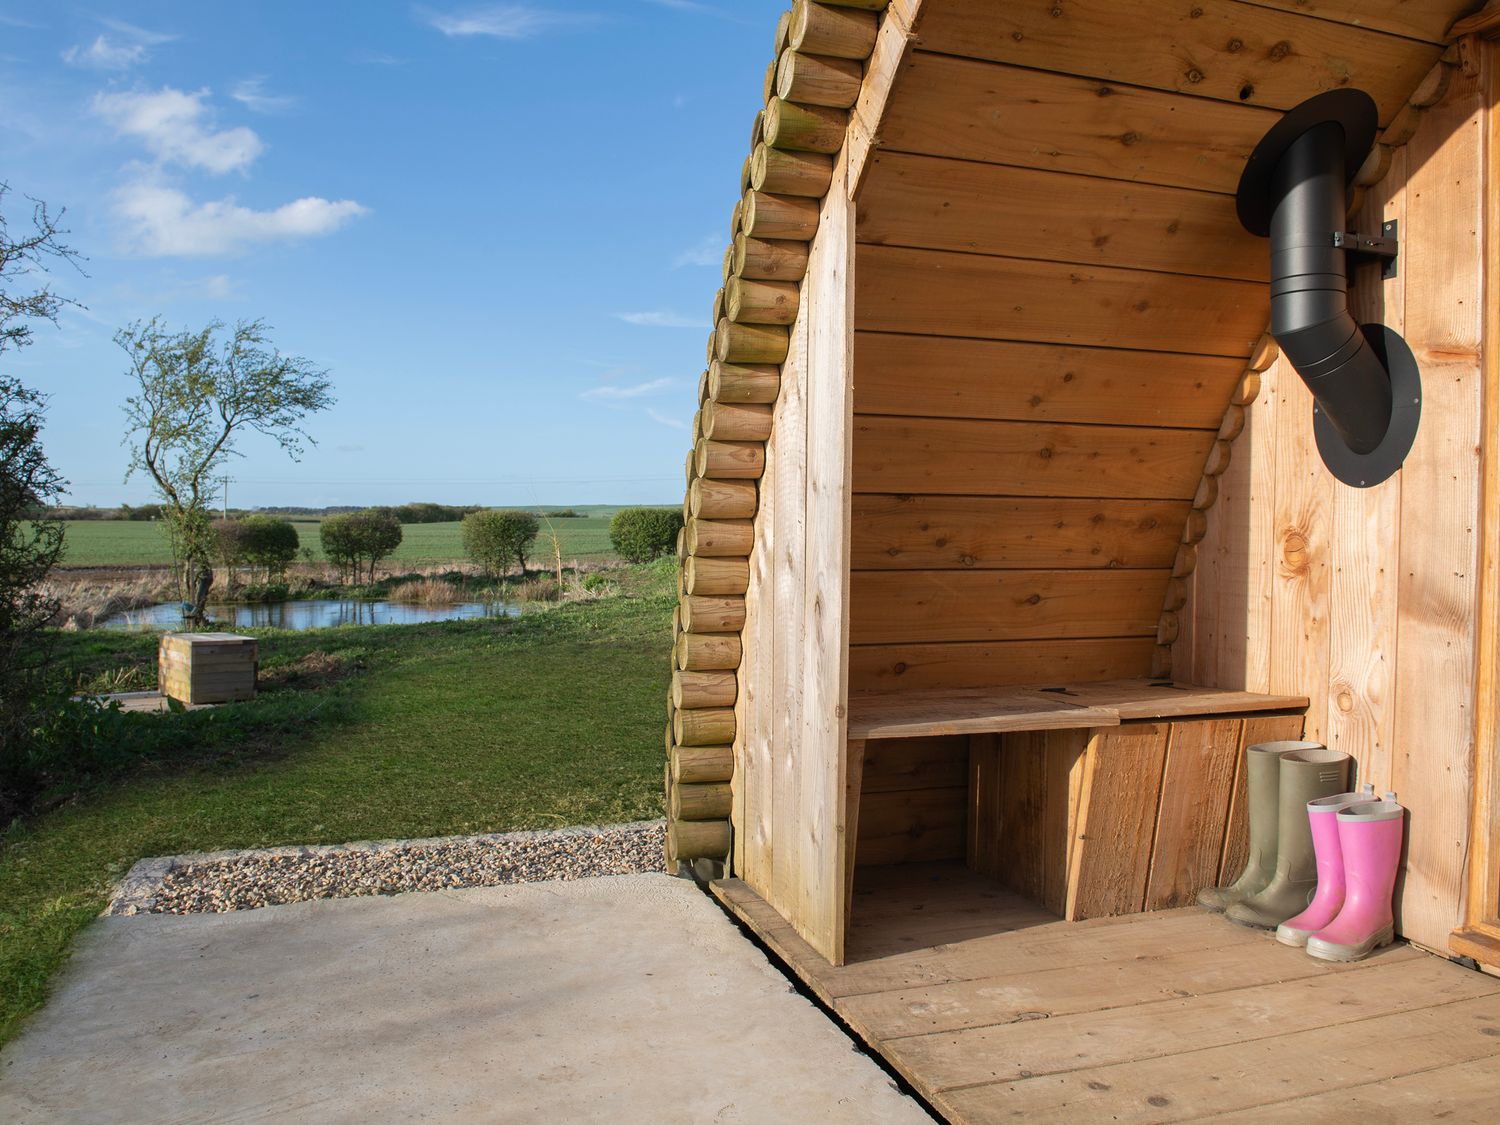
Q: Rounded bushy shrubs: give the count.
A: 4